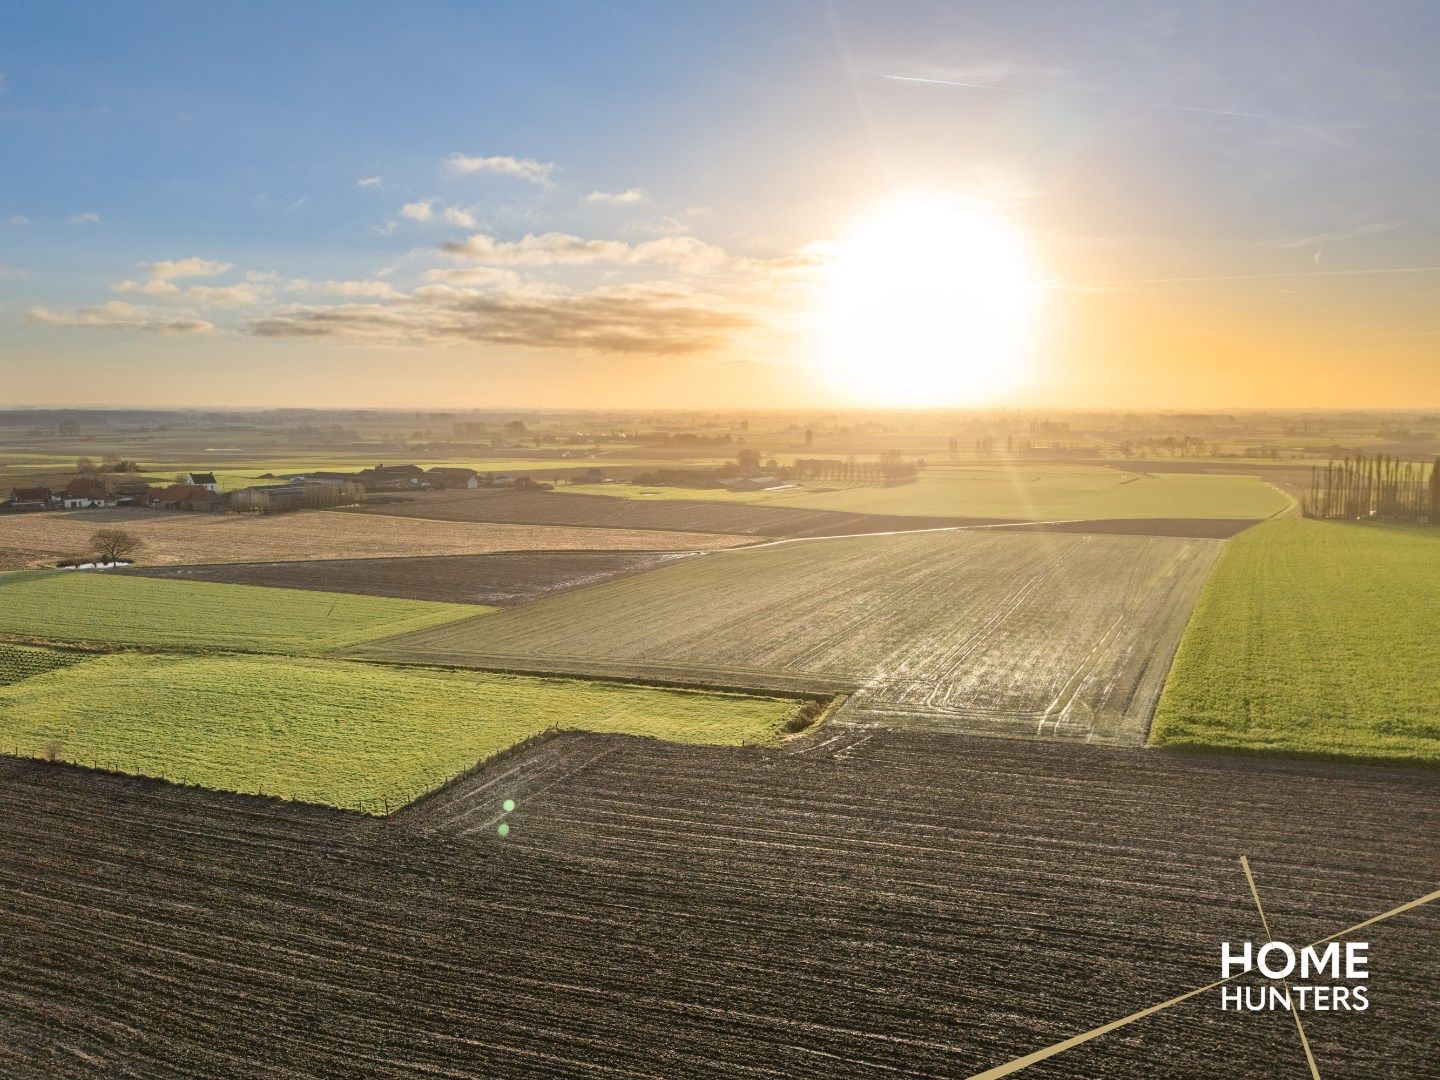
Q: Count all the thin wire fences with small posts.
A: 1